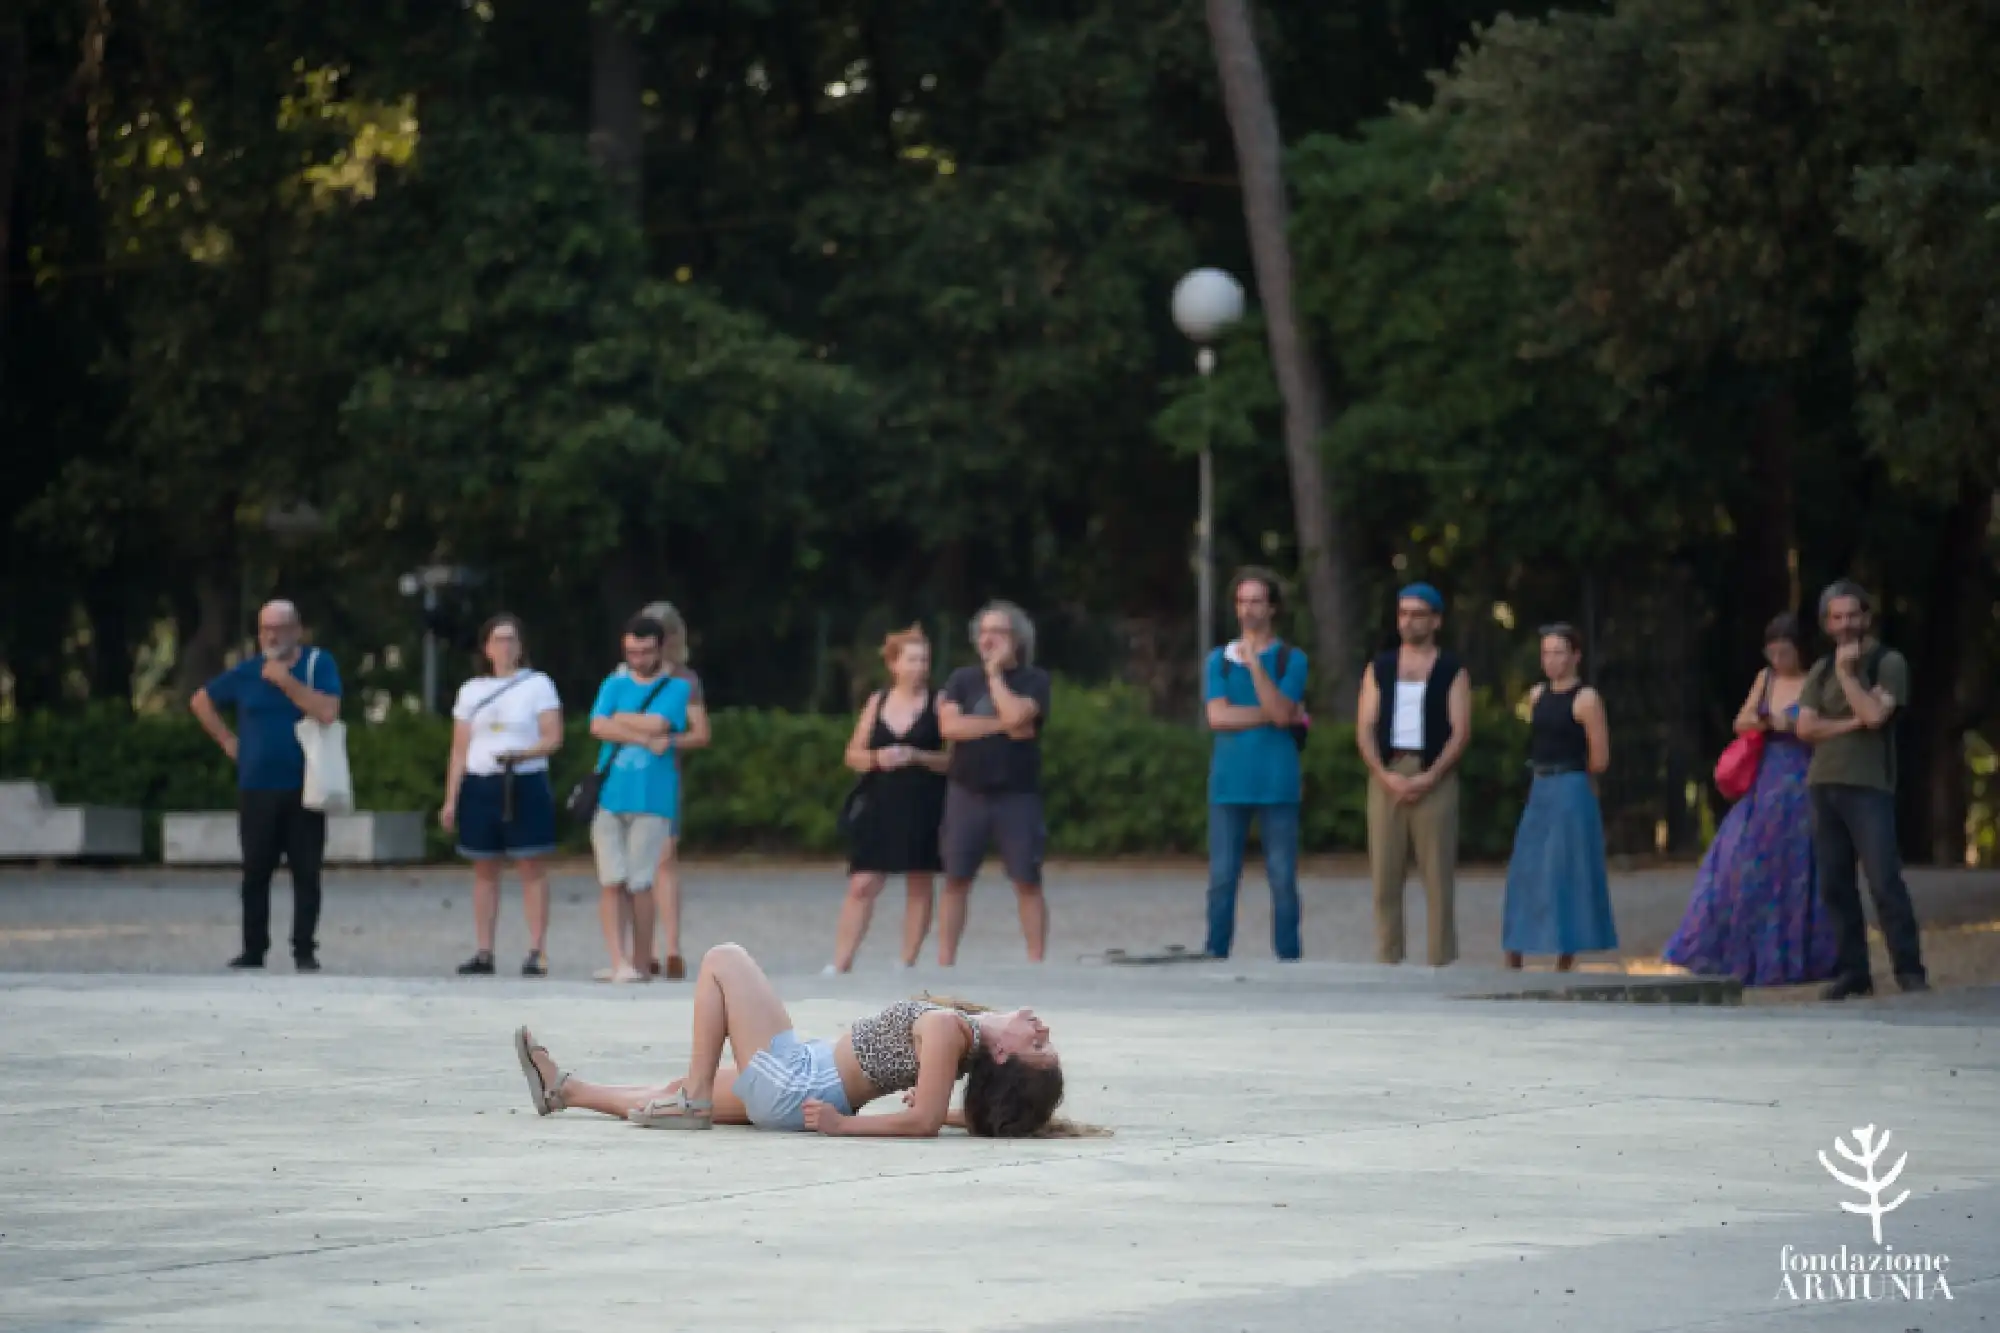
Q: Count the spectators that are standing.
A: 11